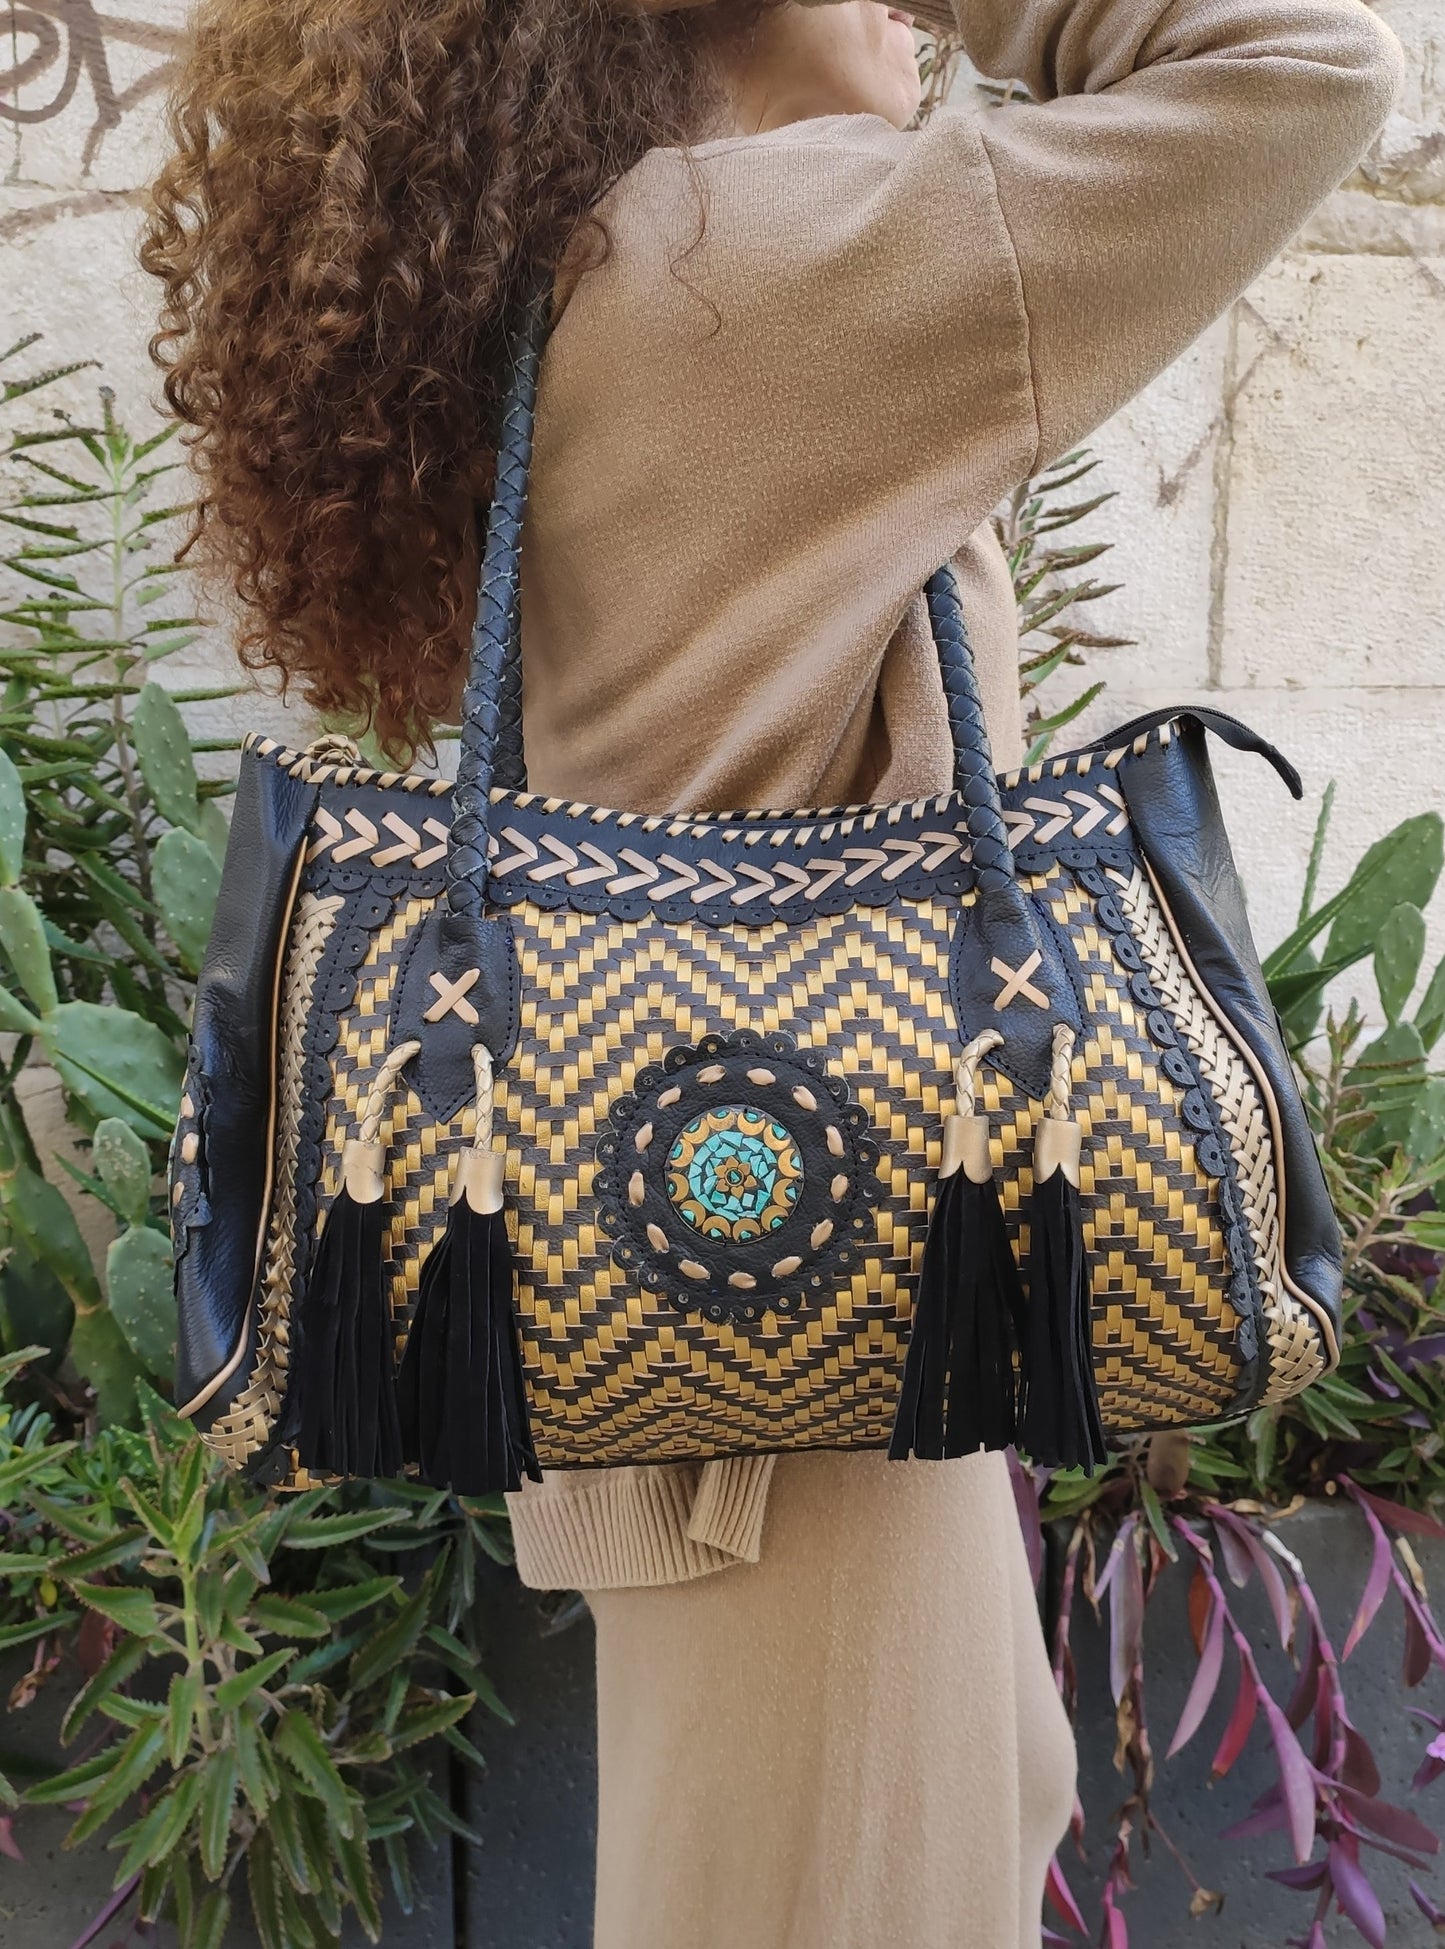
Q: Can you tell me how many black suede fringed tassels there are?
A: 4